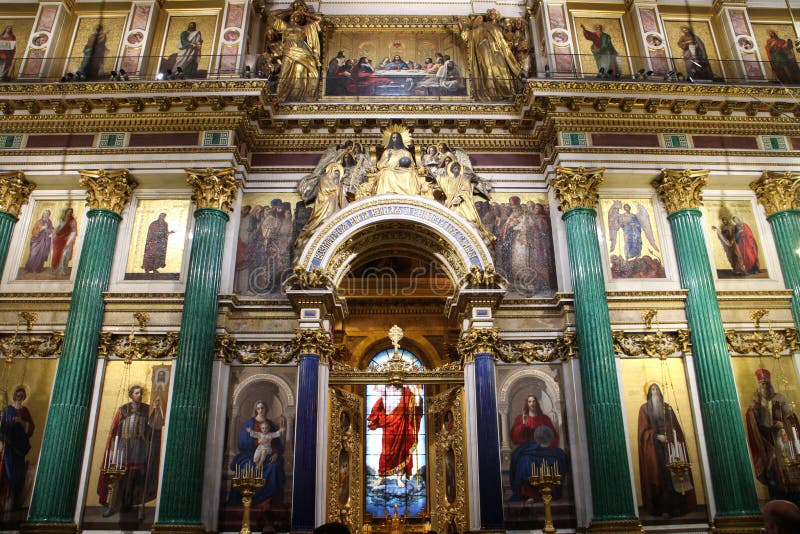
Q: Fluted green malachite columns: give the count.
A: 6